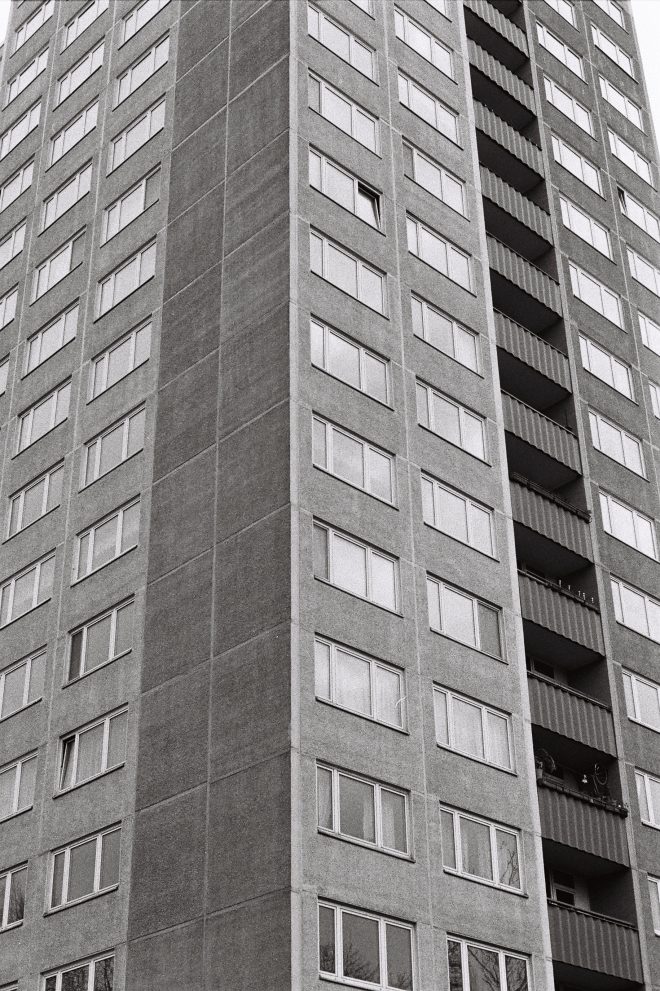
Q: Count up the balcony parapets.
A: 12